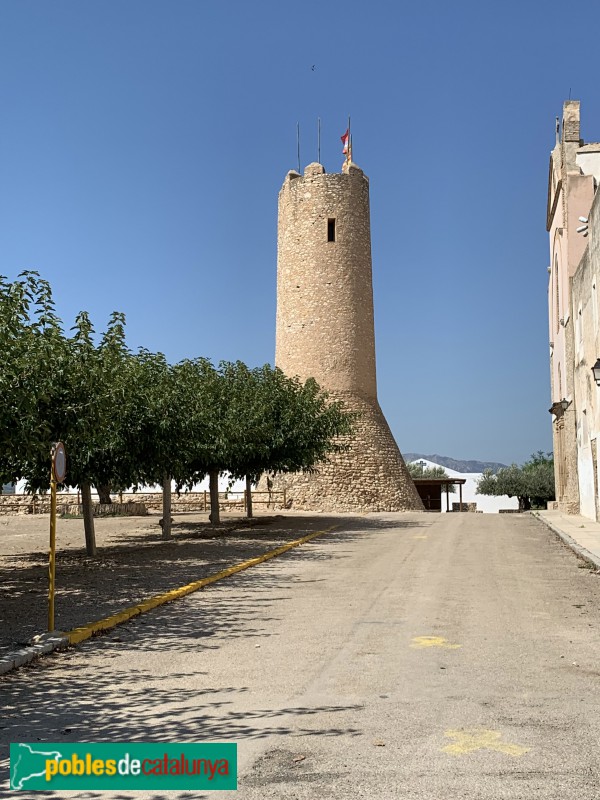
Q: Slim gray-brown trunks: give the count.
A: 4